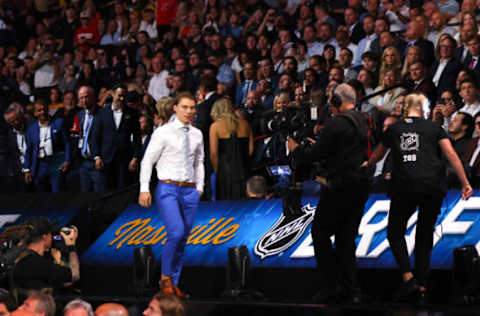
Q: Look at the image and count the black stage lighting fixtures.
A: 3